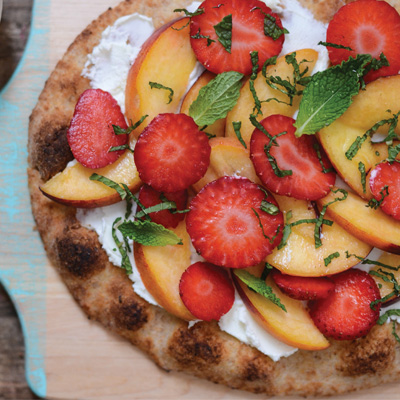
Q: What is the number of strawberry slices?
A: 11